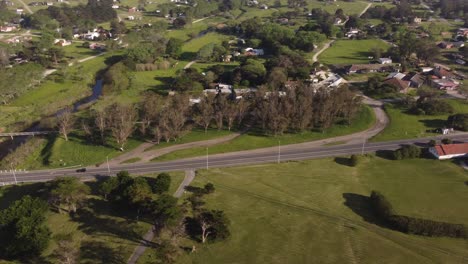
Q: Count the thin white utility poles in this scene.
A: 5